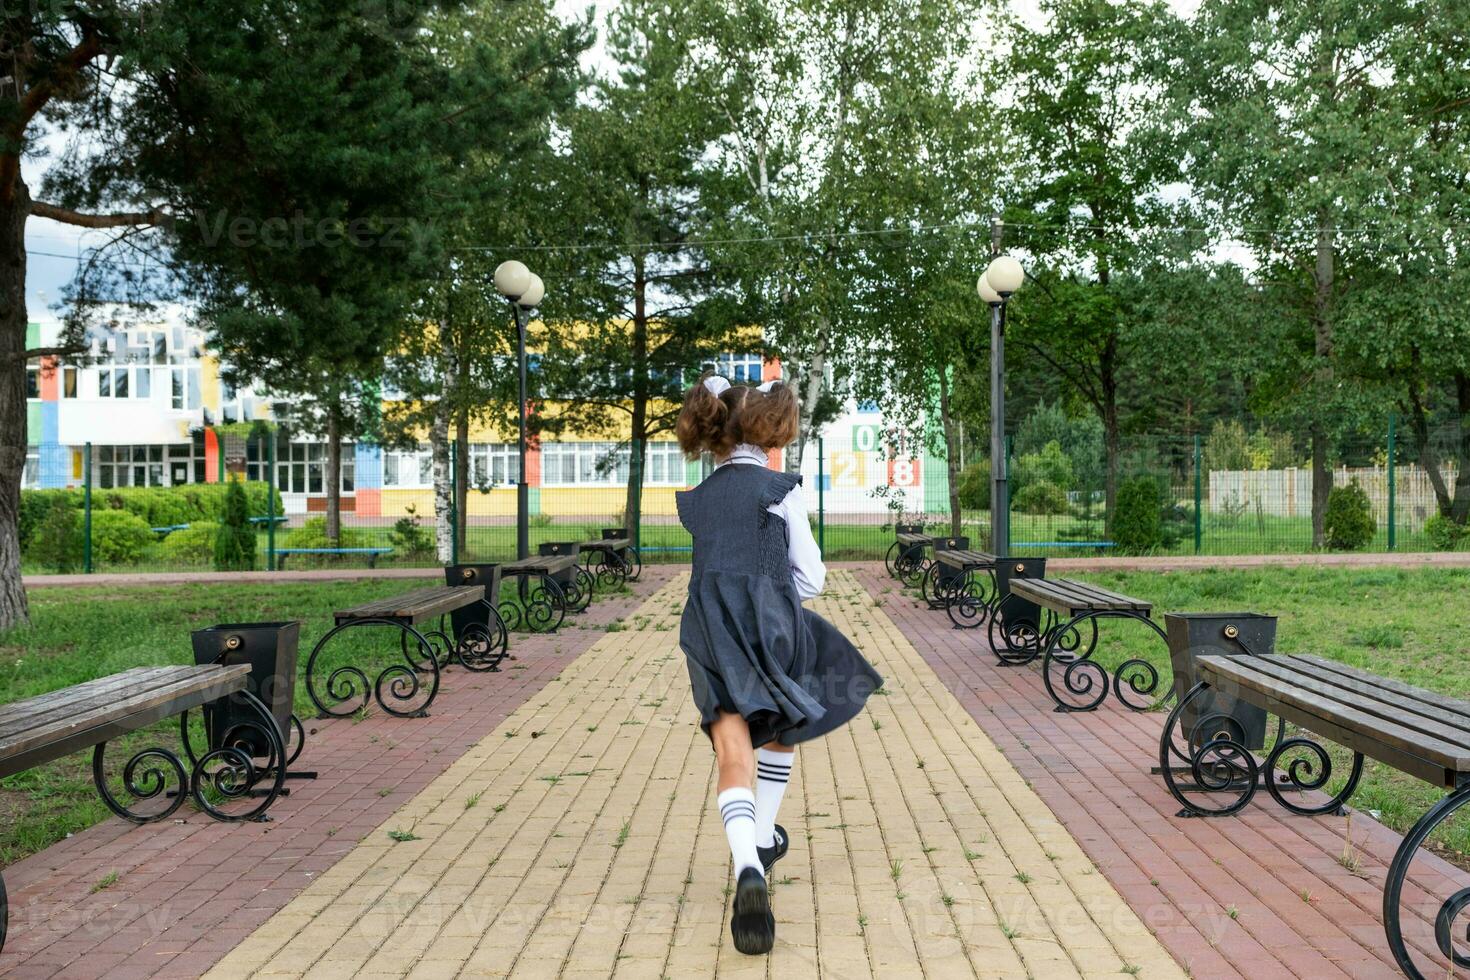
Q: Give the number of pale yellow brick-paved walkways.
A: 1